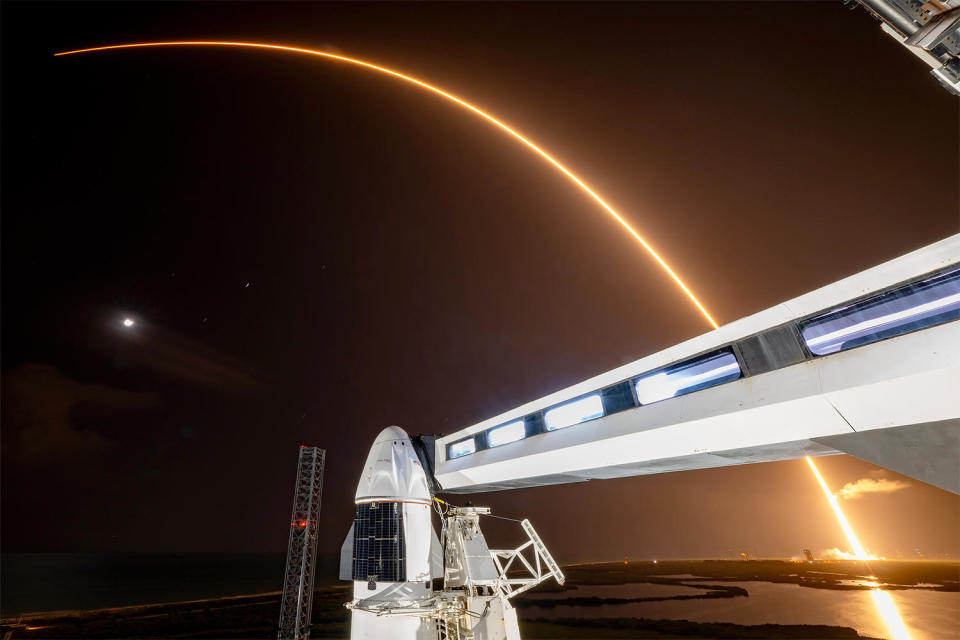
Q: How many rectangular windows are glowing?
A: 5